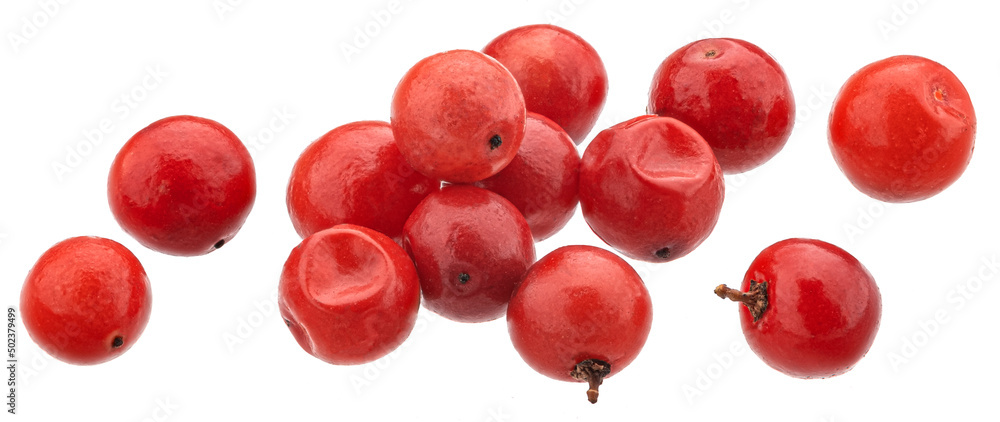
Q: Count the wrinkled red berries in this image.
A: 2